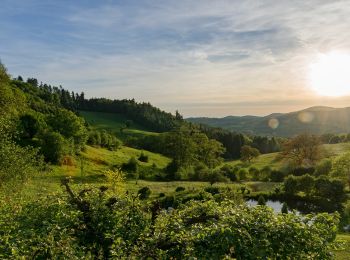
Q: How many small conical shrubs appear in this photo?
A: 2